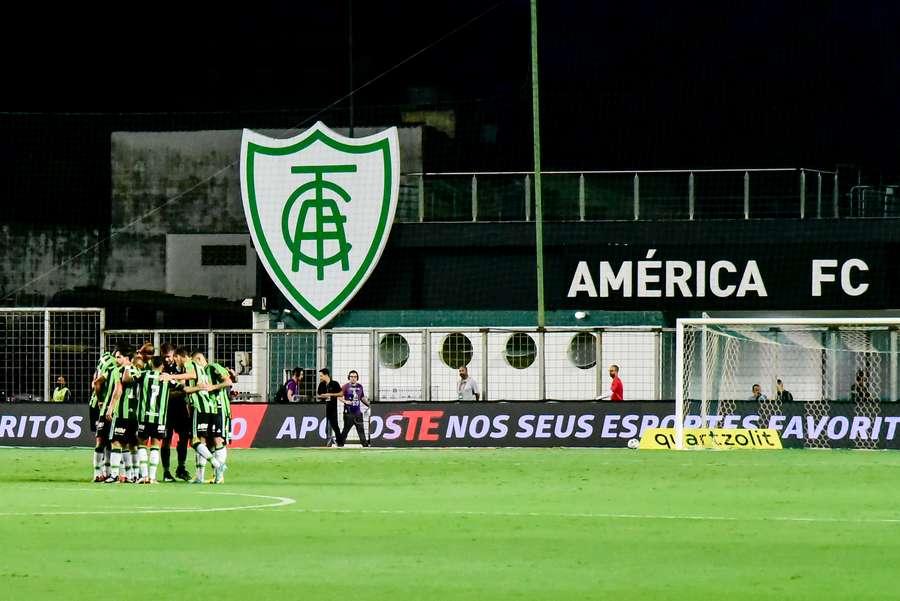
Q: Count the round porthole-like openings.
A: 4